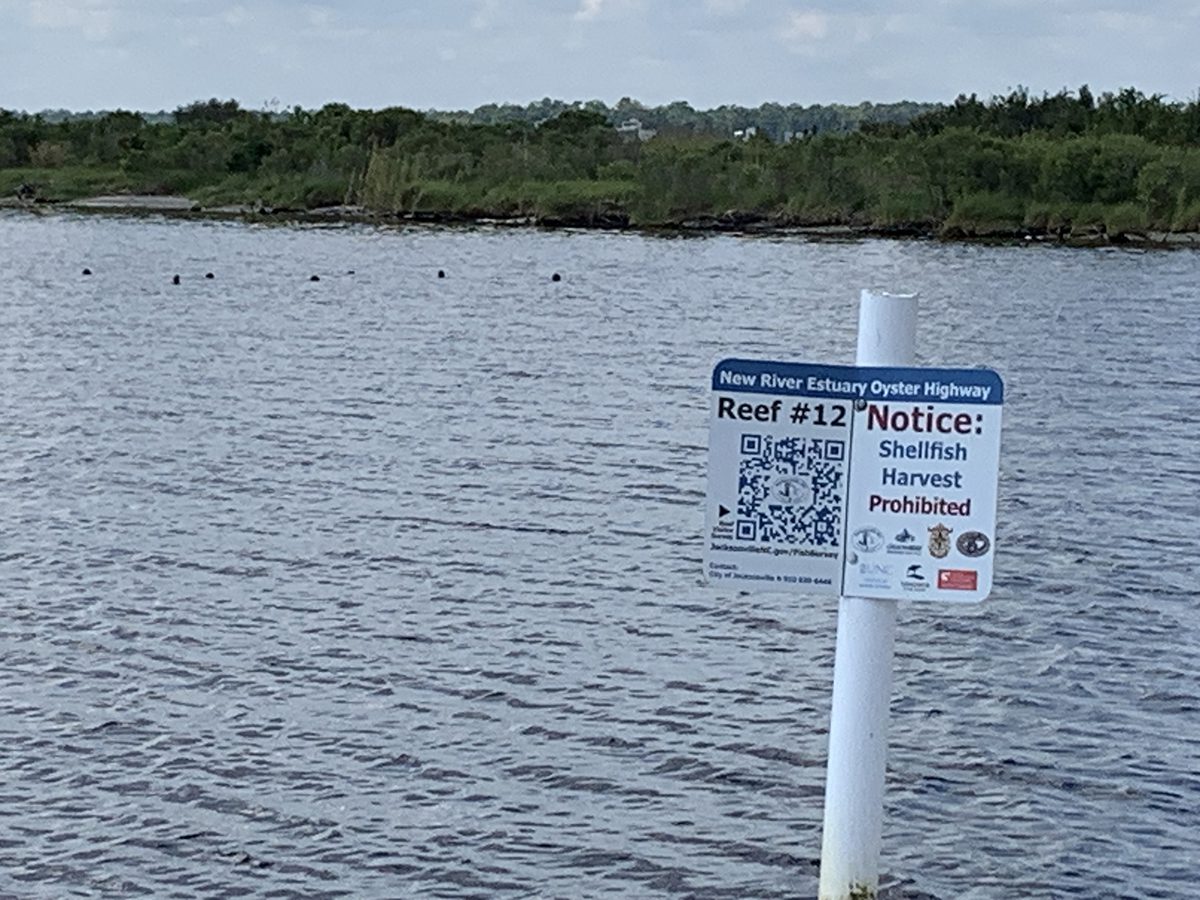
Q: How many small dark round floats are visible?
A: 6